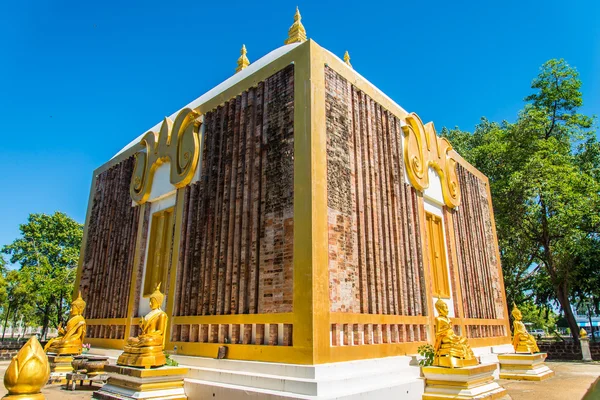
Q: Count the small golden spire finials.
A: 3